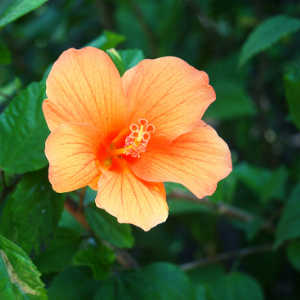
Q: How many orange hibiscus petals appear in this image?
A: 5